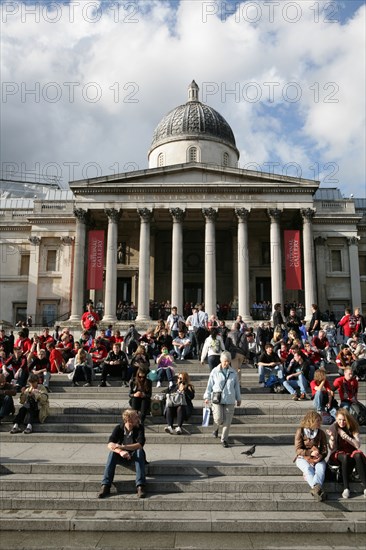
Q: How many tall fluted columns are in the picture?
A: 8